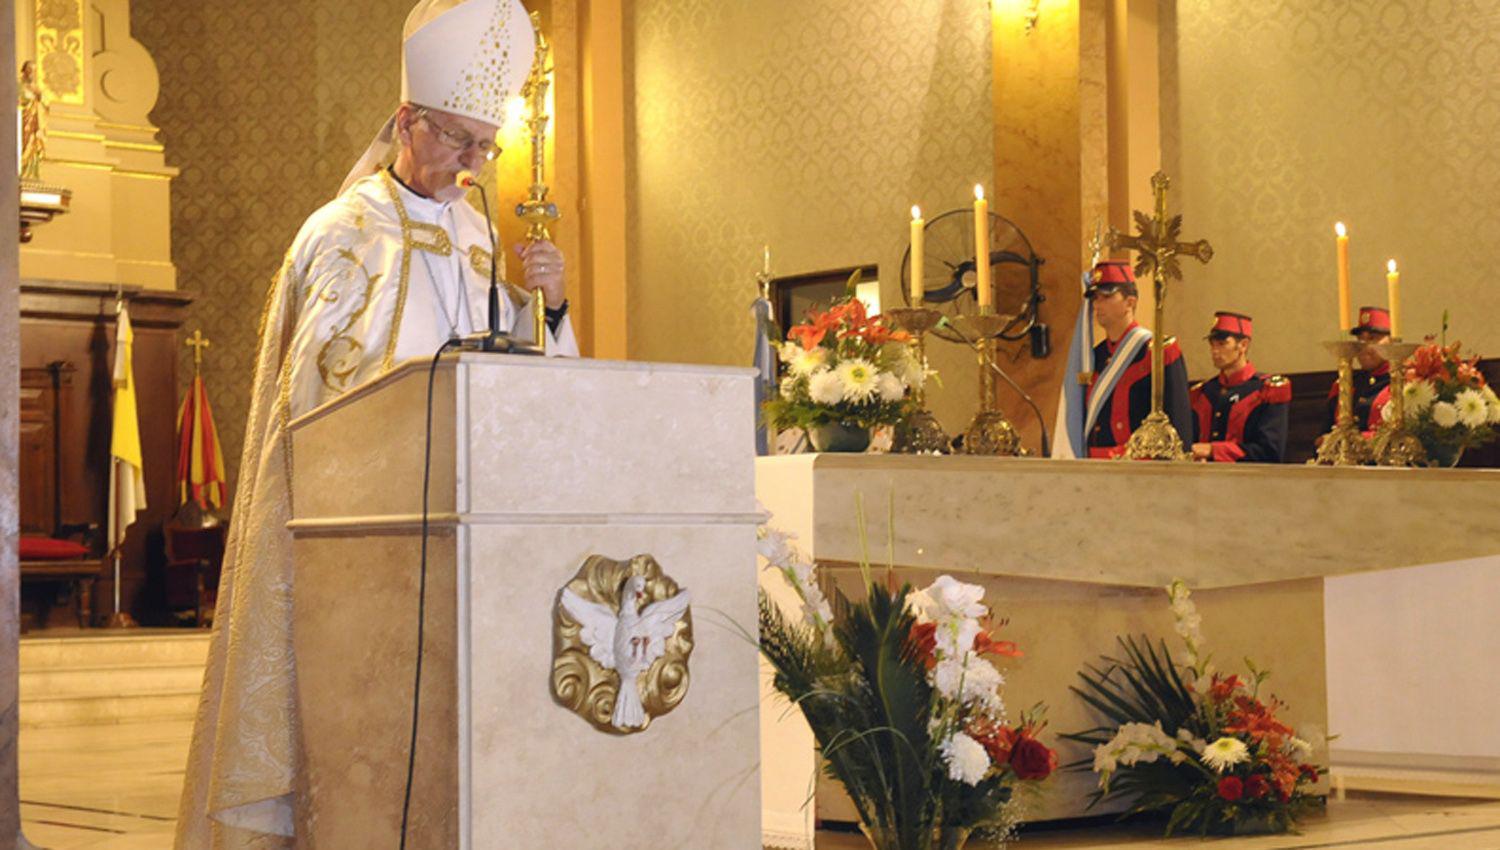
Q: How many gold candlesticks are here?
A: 4